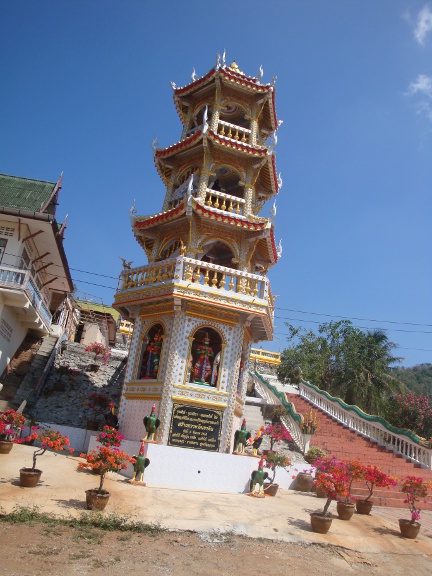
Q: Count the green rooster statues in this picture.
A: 4